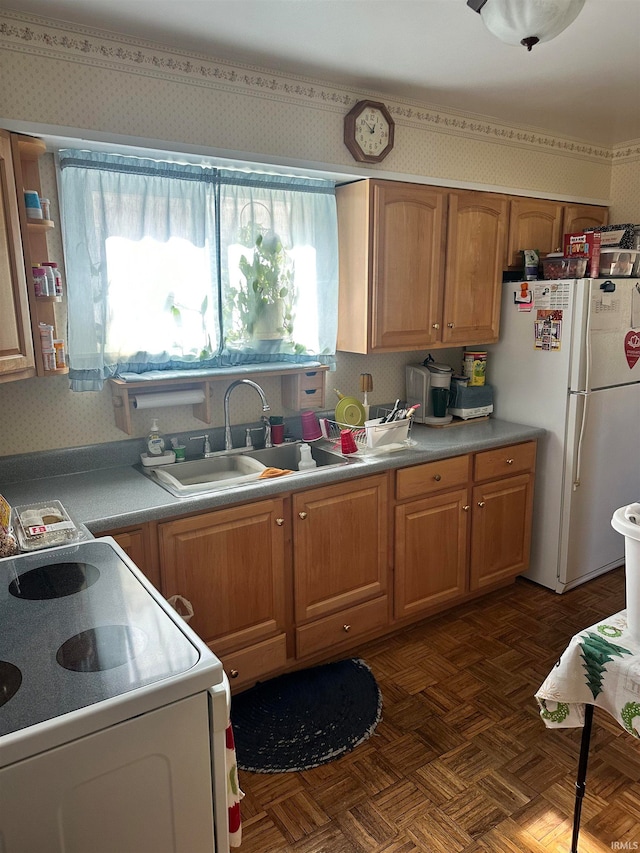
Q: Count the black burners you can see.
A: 3